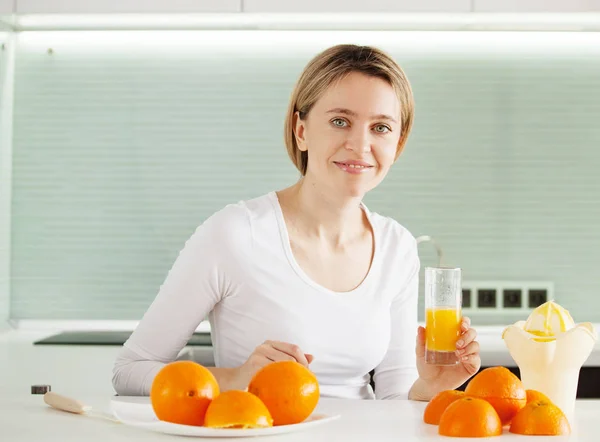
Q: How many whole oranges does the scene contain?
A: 2